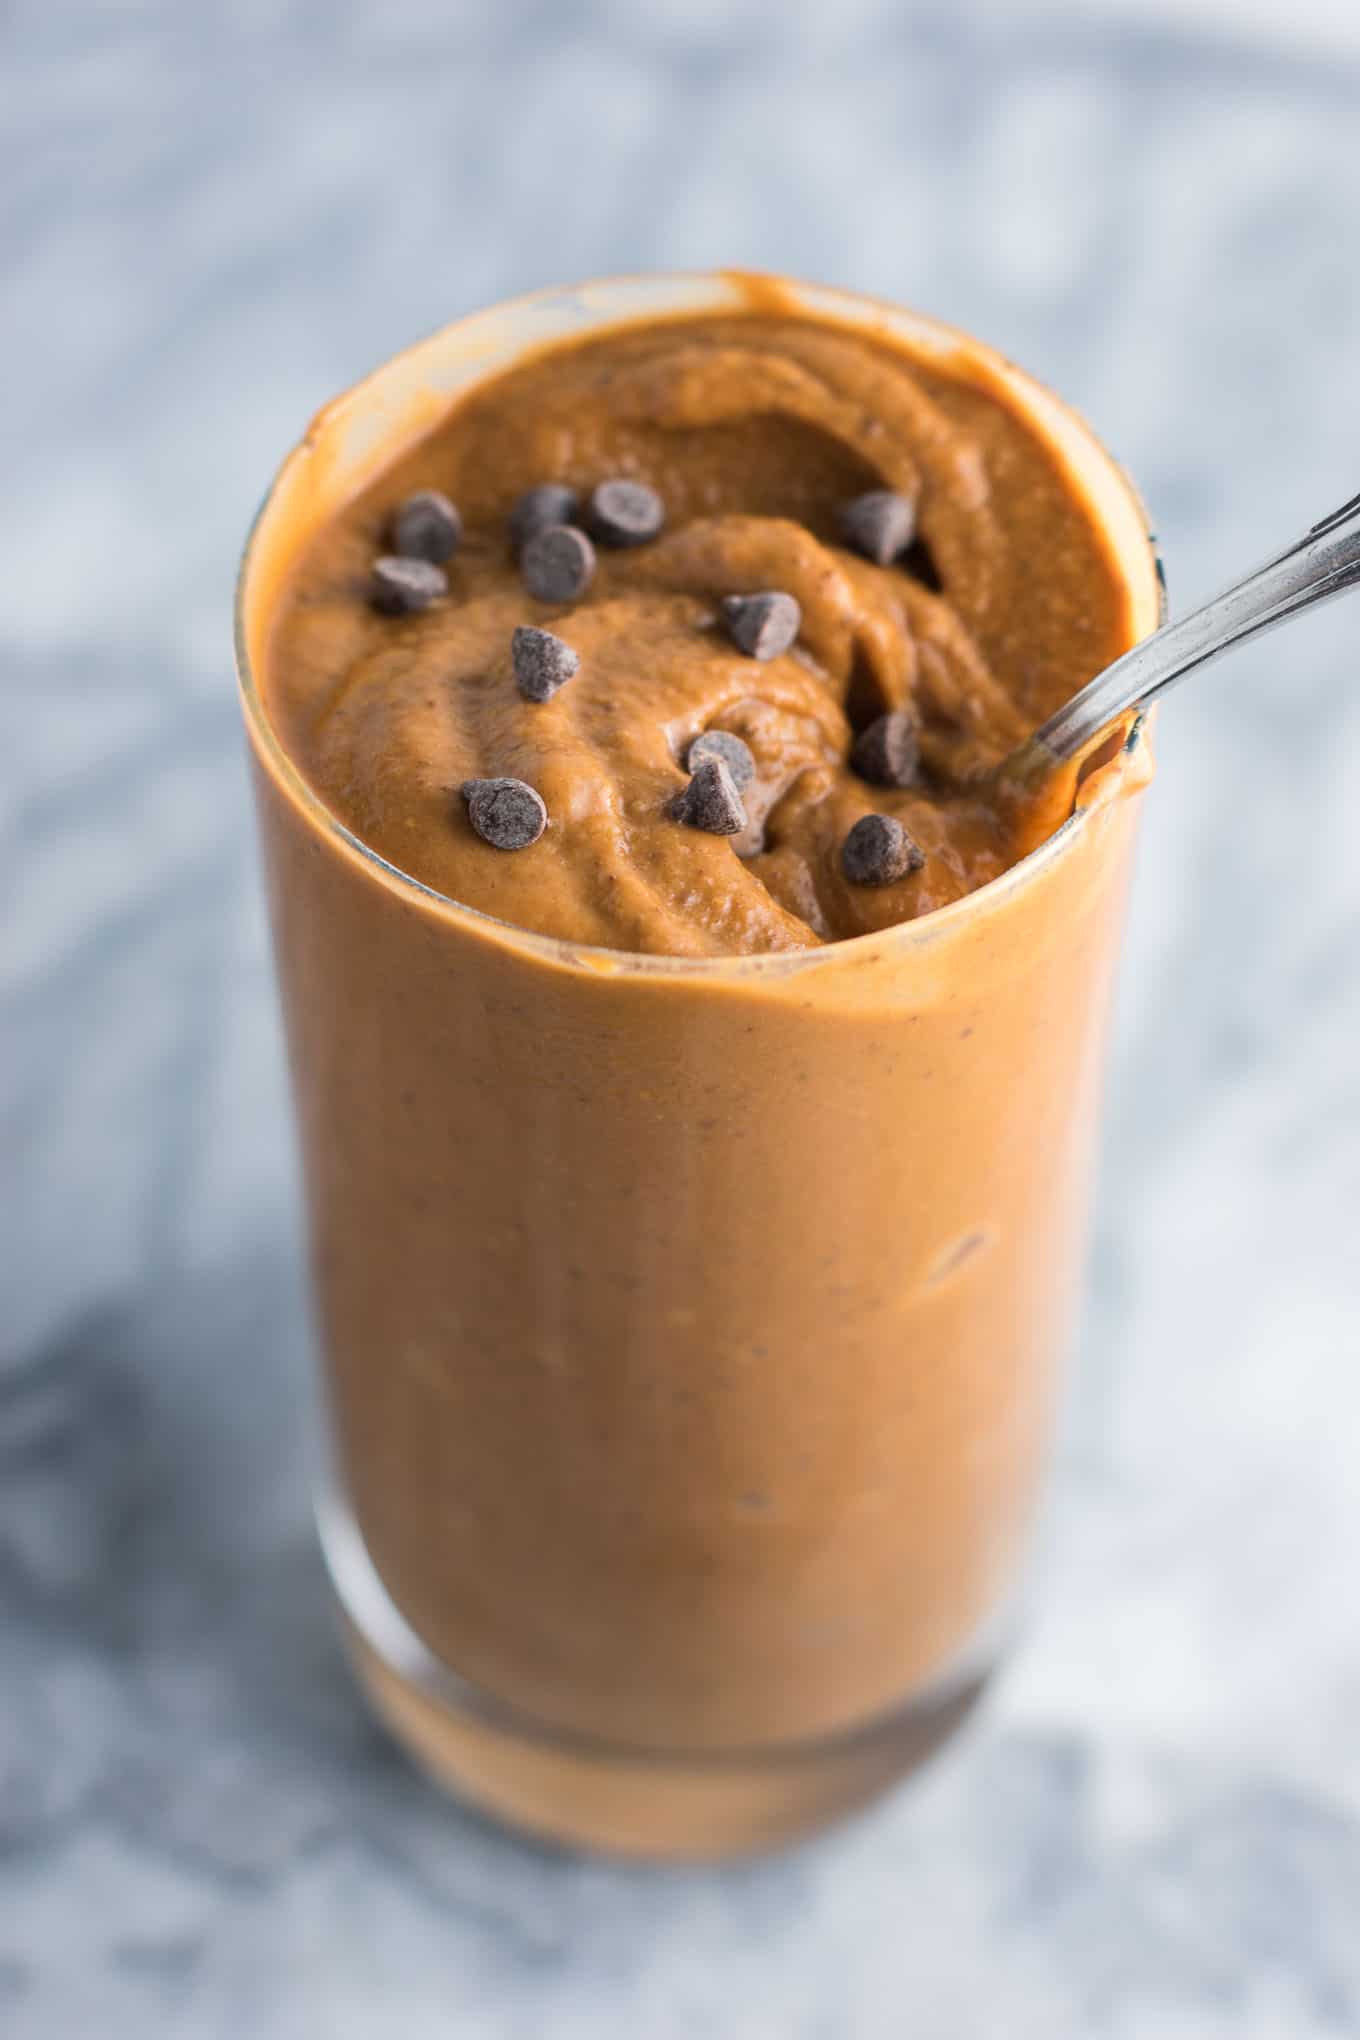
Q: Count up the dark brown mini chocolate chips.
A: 13